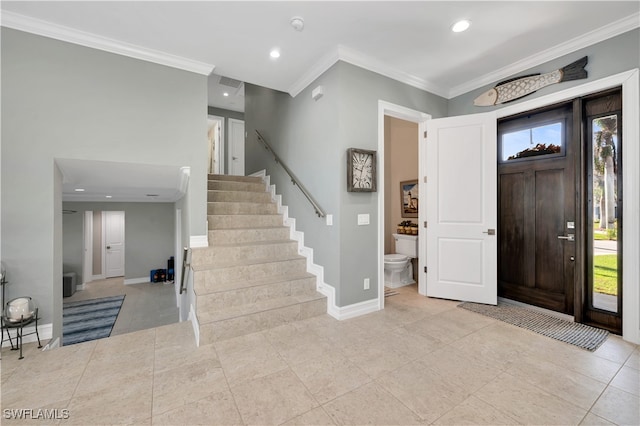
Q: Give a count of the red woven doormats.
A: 0